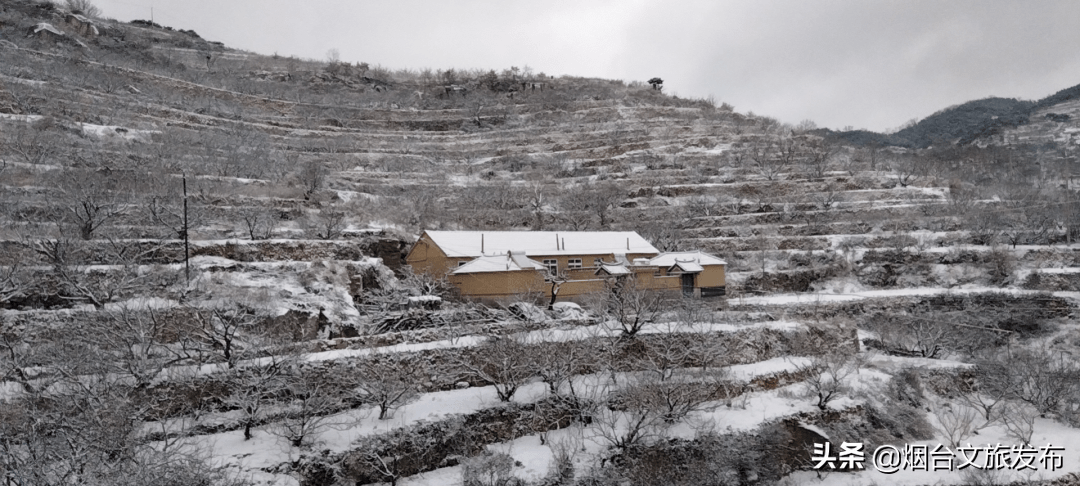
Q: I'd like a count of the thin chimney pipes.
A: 4